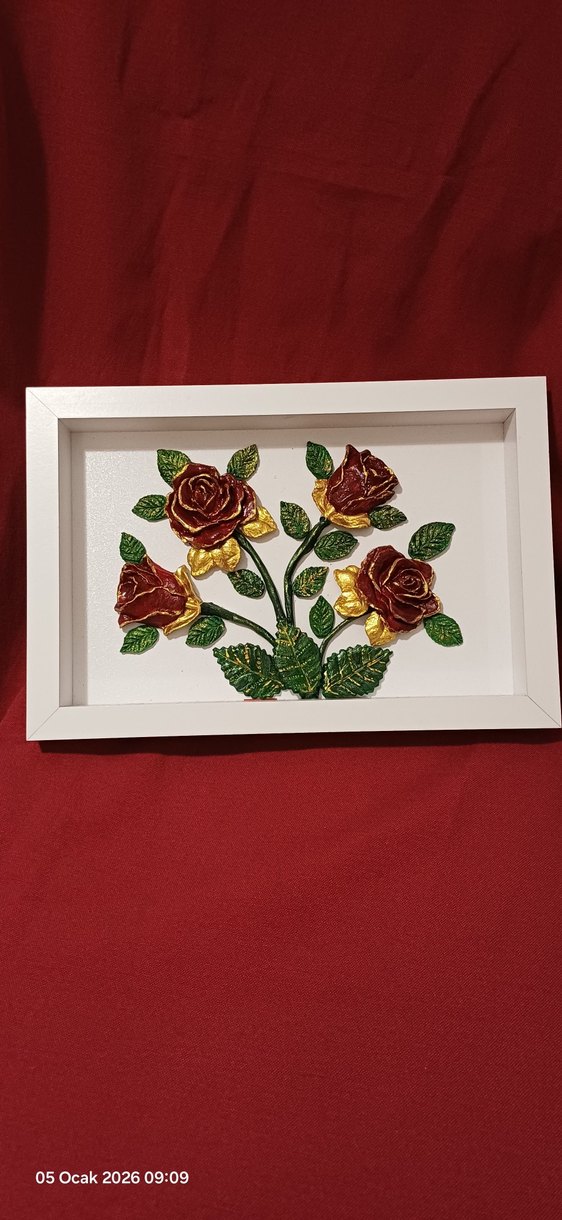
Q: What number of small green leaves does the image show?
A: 15